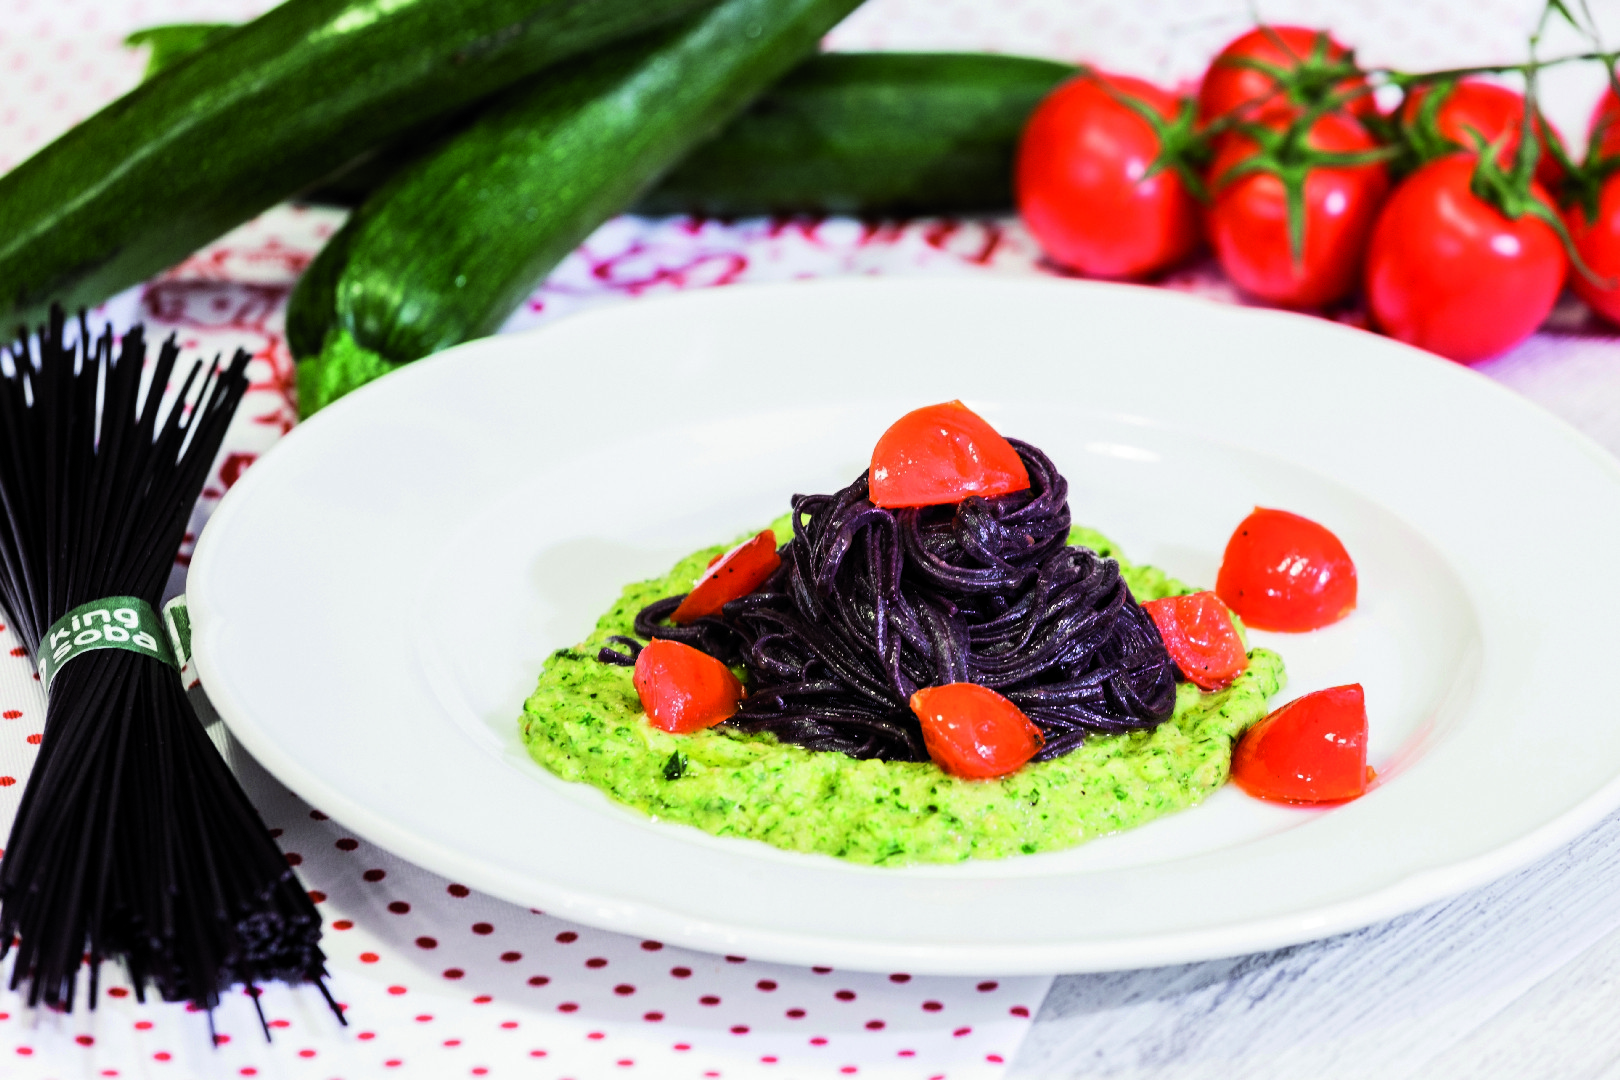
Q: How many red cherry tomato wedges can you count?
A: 7